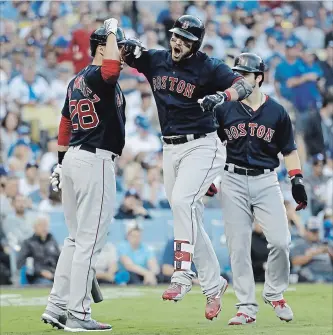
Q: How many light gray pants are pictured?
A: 3